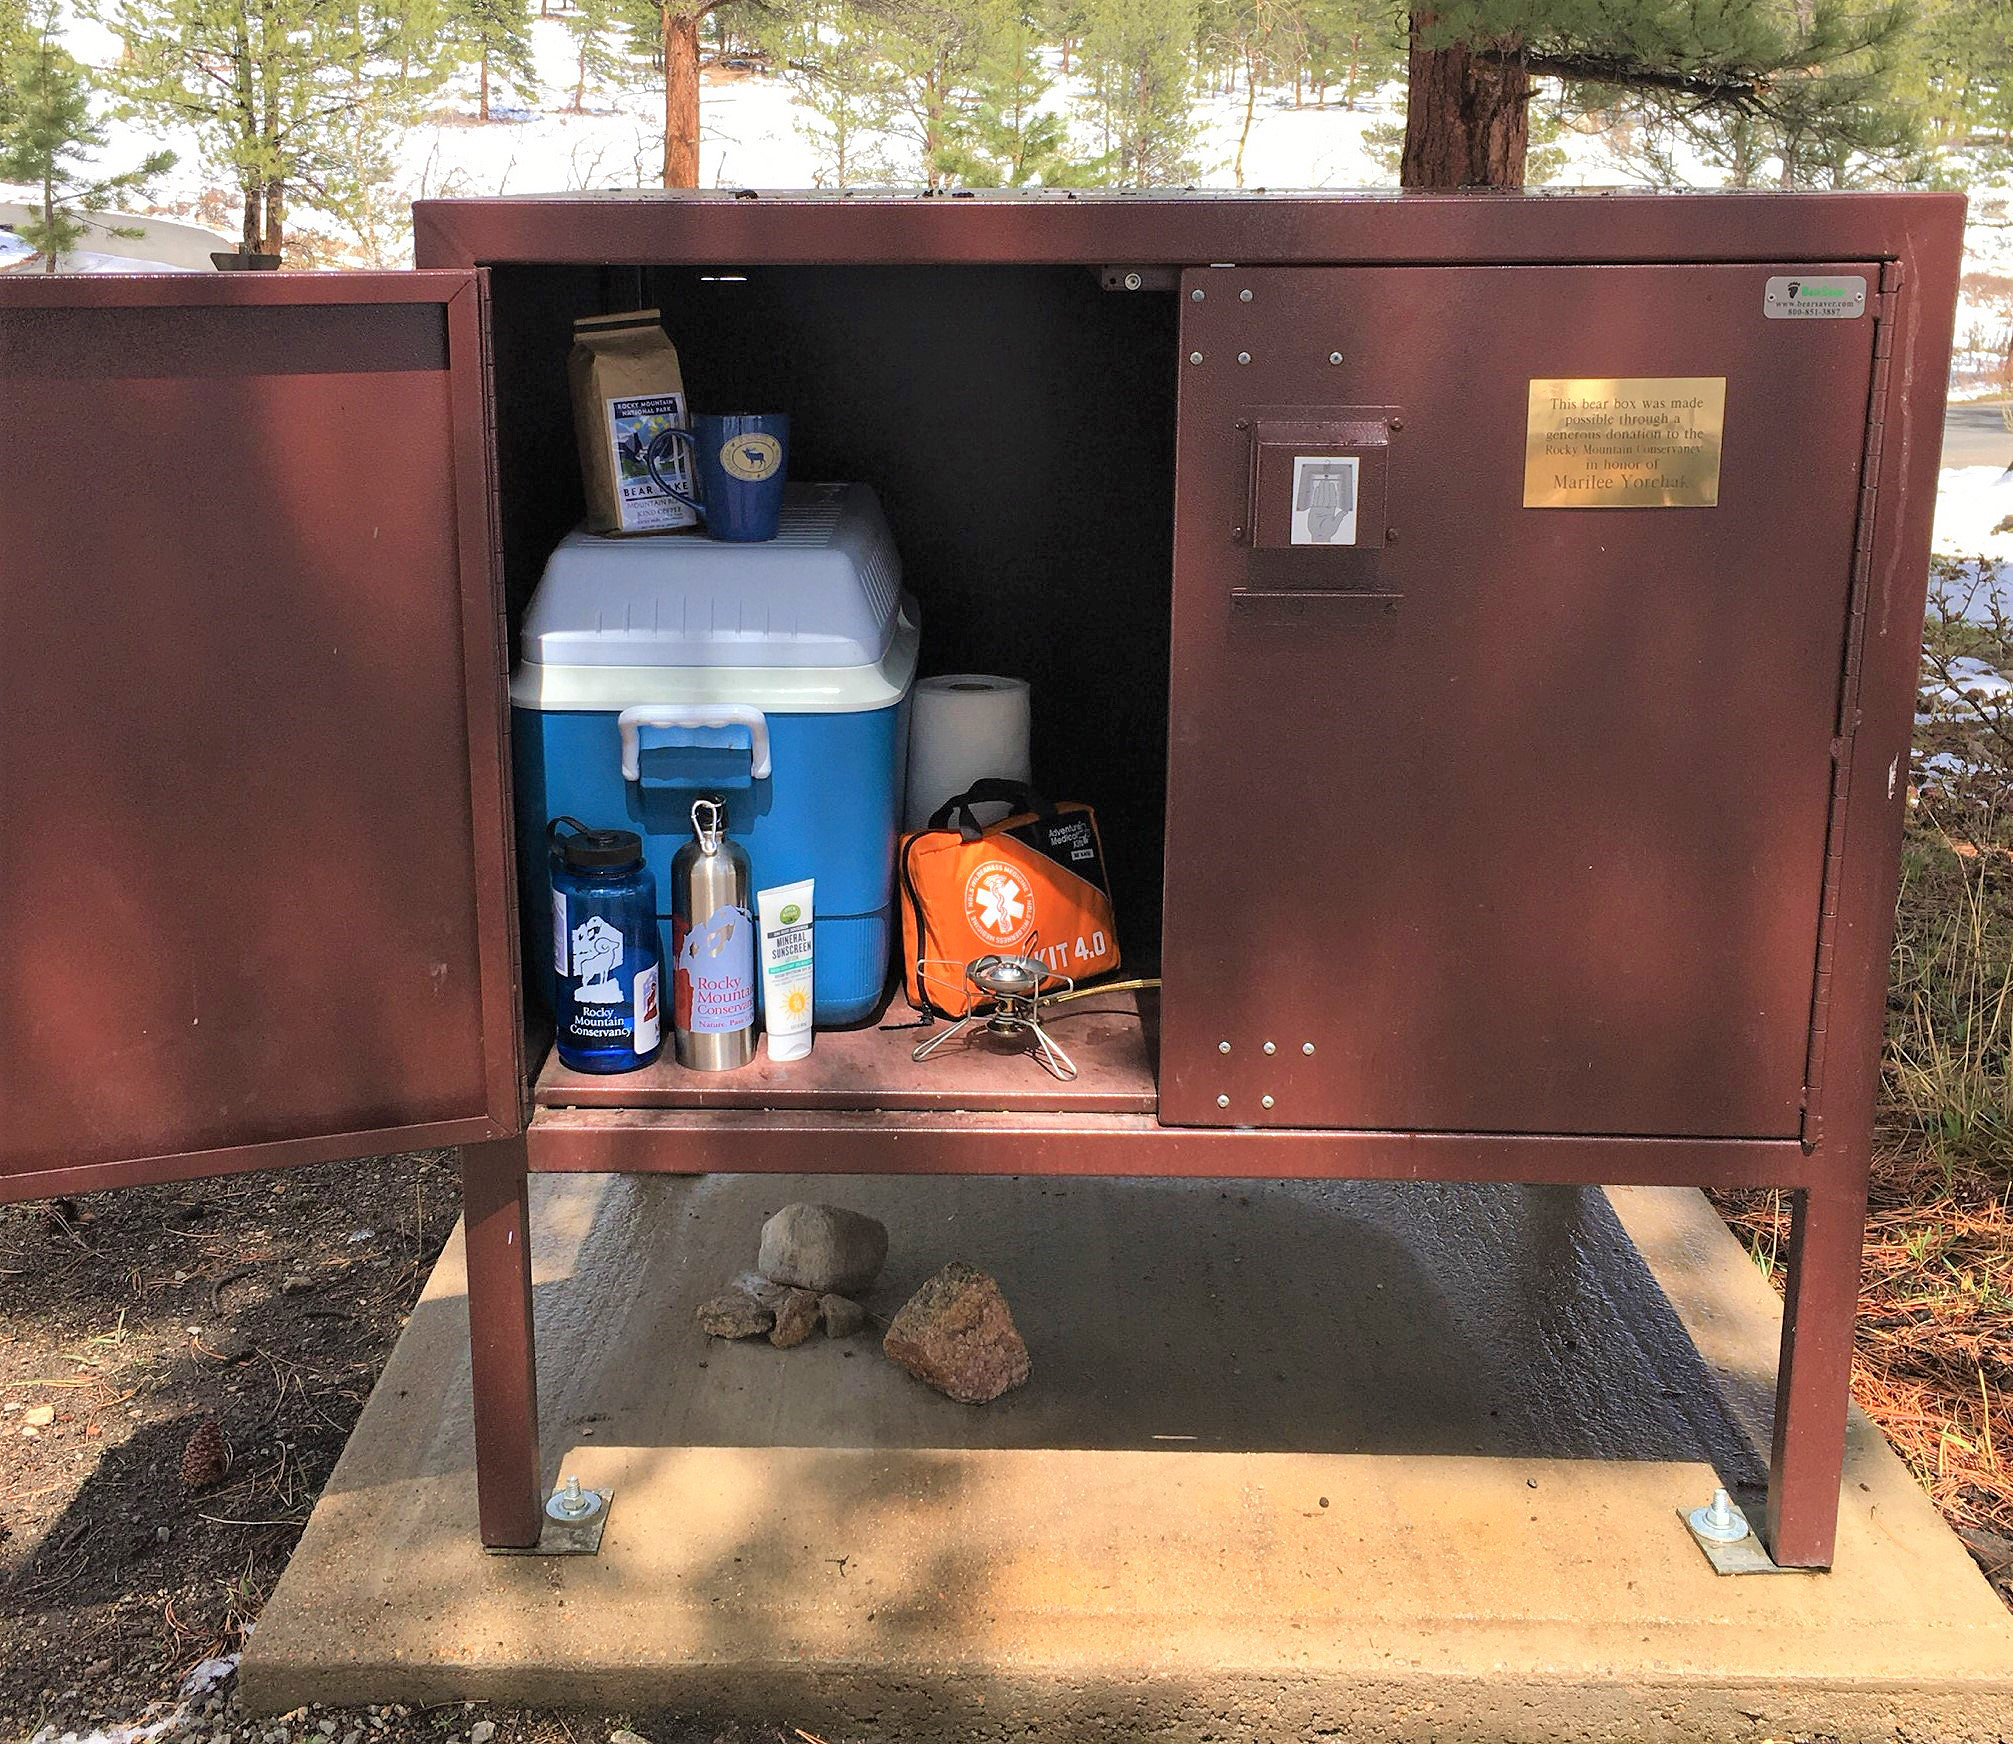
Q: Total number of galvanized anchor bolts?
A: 2